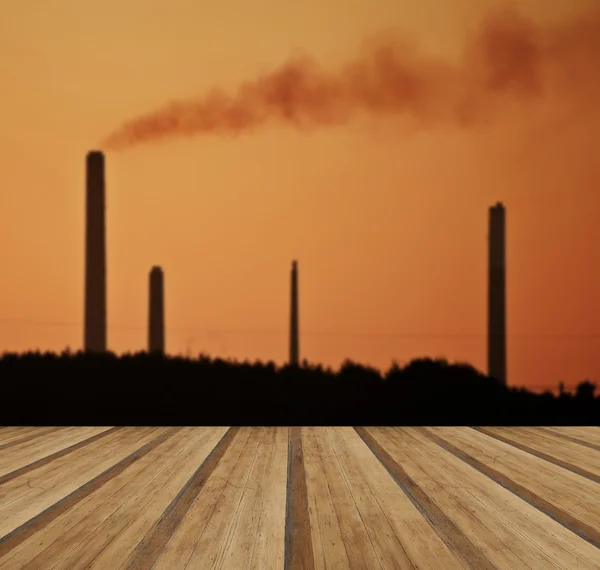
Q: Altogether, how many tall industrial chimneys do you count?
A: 4